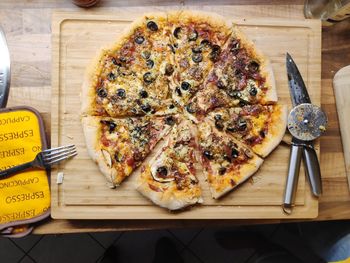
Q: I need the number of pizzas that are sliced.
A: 1